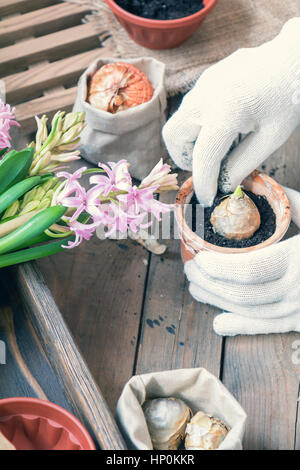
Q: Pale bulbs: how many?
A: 3